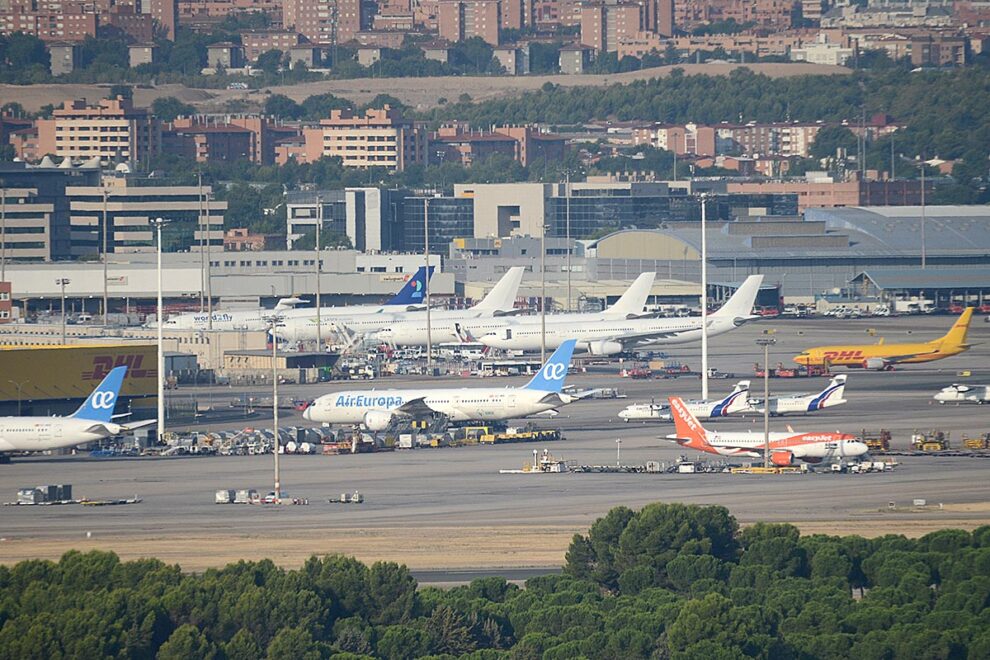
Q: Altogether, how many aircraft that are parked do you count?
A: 11